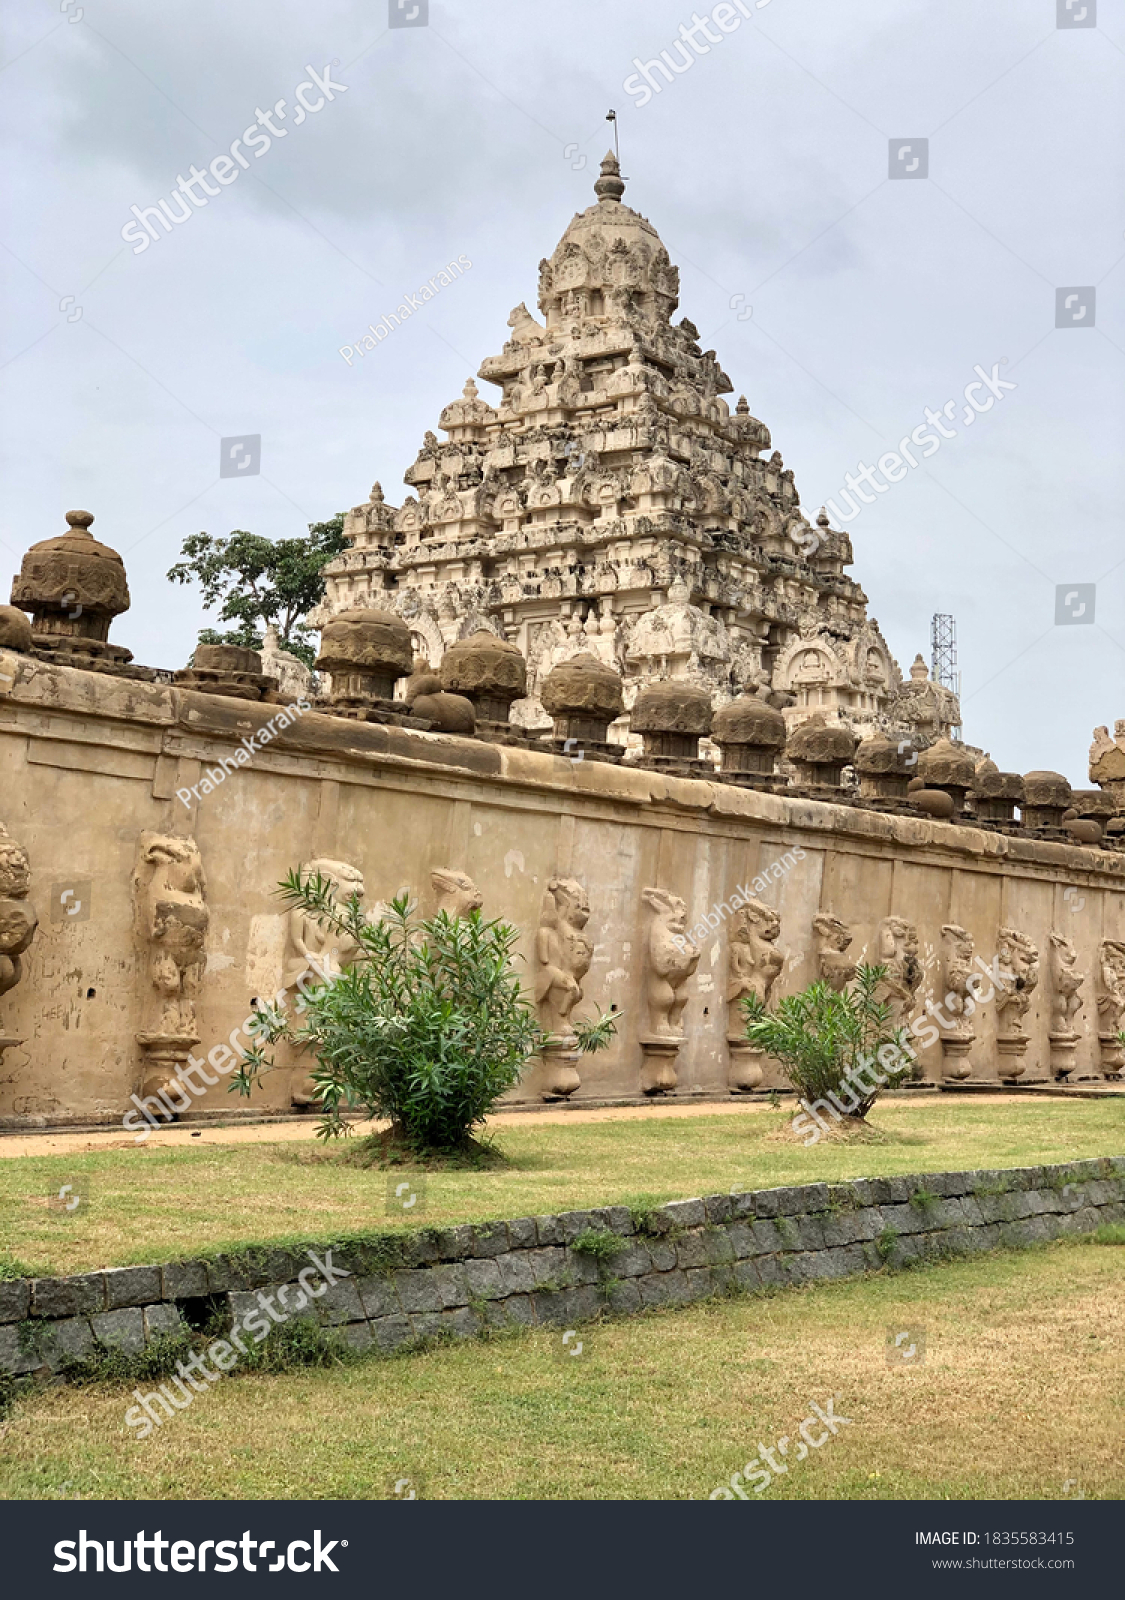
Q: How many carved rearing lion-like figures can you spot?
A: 13